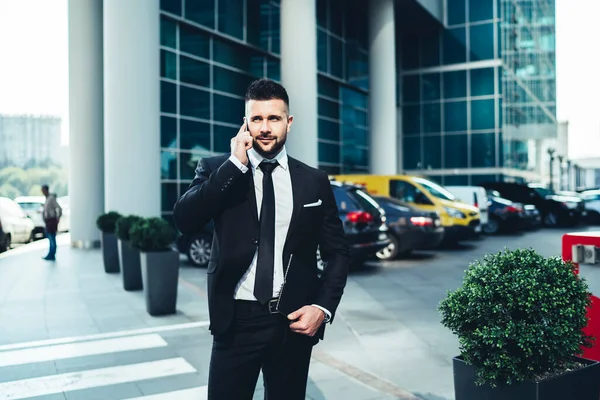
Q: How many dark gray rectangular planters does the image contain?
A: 4